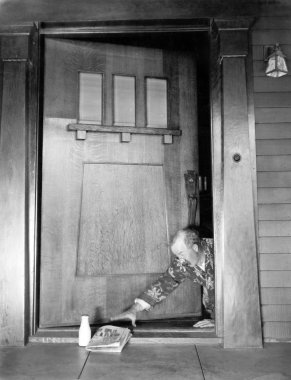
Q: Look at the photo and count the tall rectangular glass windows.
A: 3